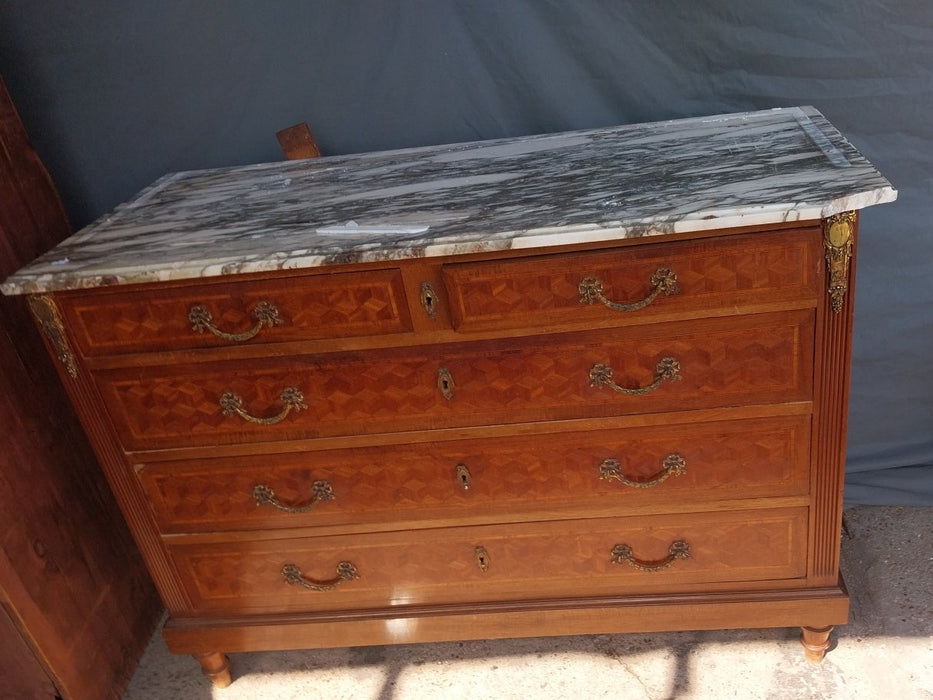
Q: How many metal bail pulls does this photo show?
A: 8